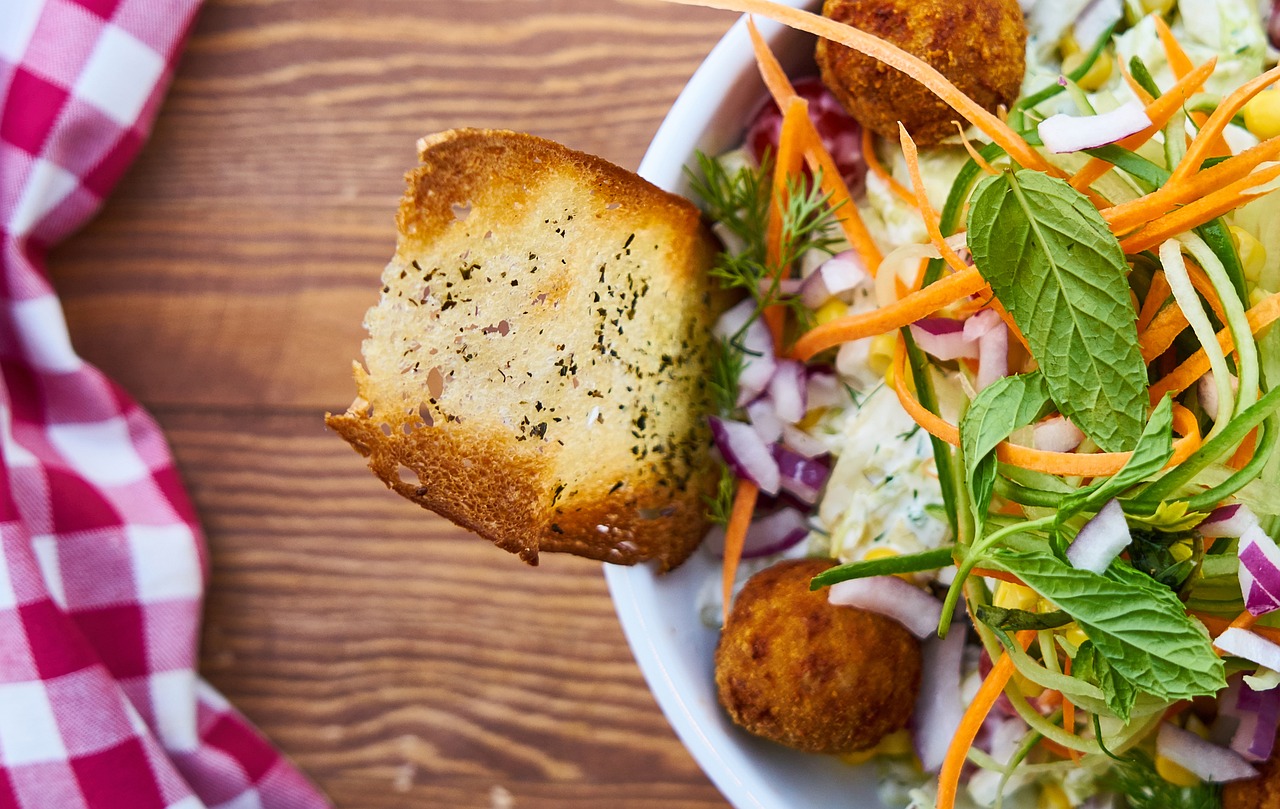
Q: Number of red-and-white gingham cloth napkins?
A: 1